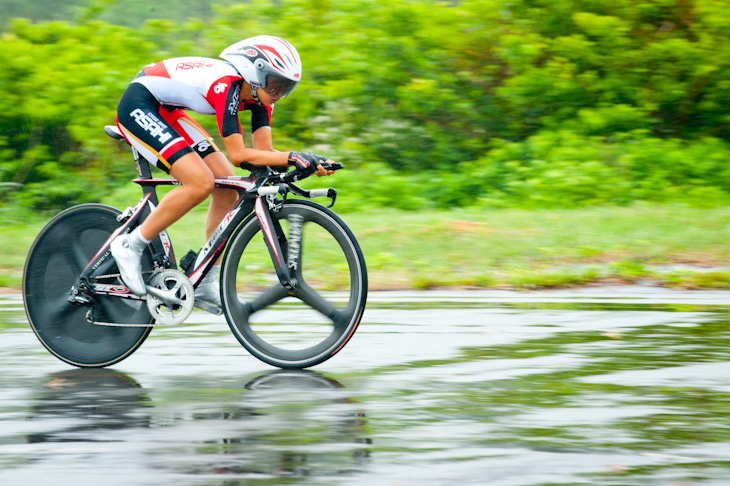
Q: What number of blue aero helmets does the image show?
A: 0